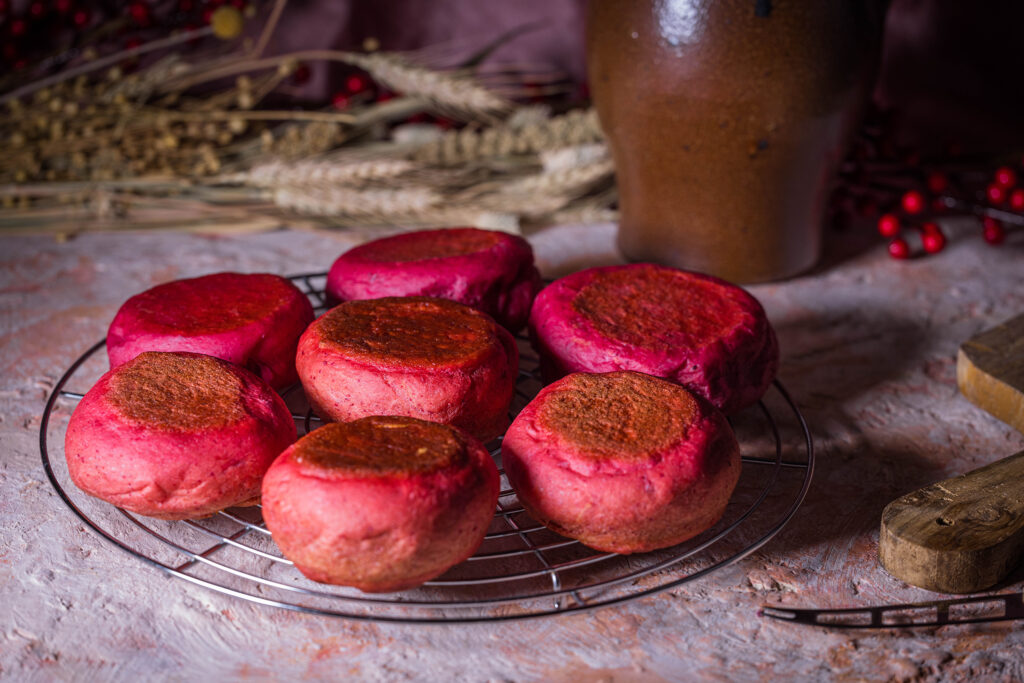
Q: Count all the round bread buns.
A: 7